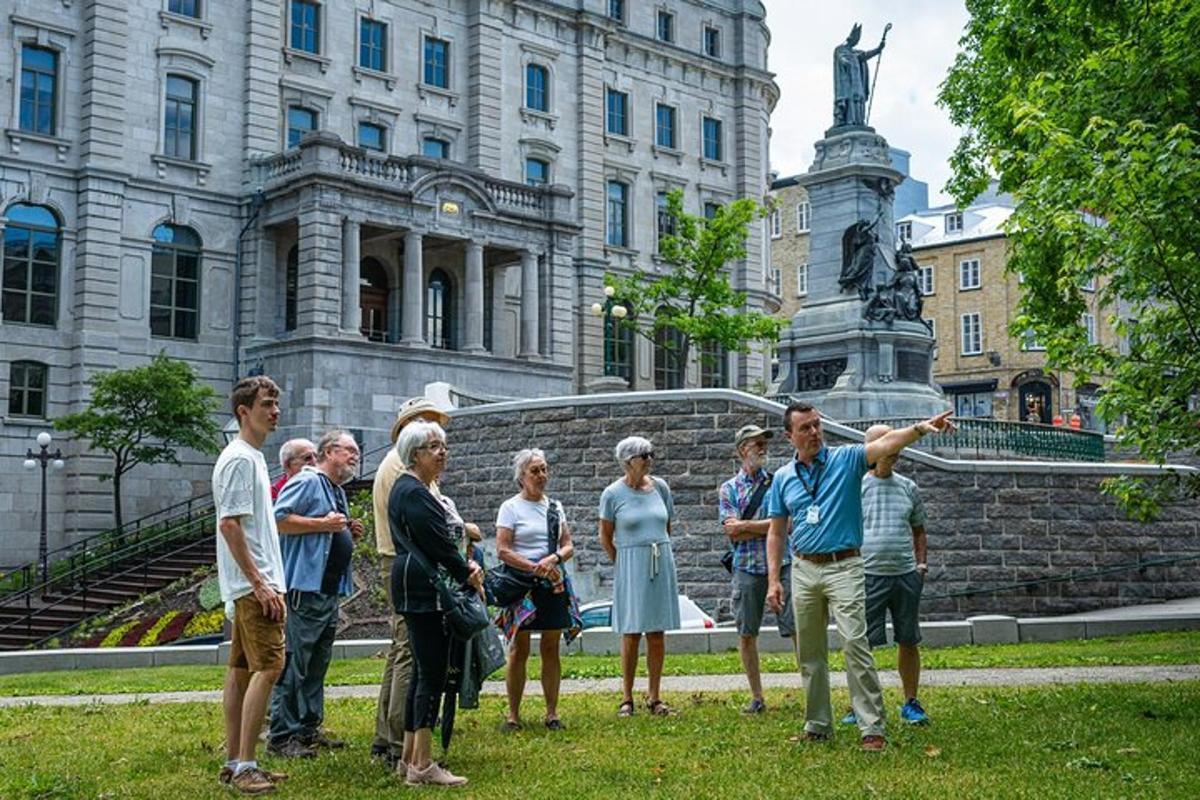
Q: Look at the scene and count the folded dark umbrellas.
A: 1